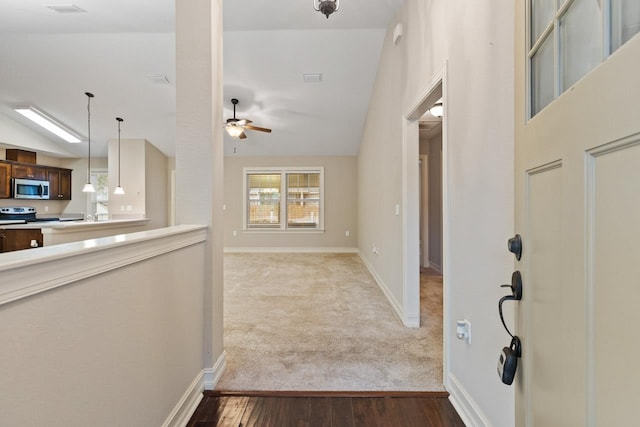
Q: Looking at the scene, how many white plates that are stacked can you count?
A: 0